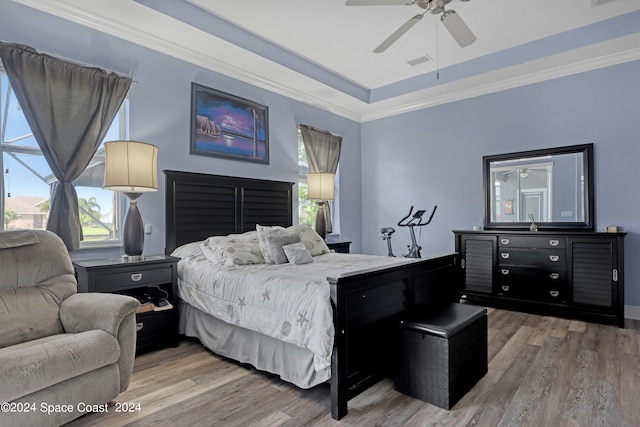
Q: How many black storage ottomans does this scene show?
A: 1